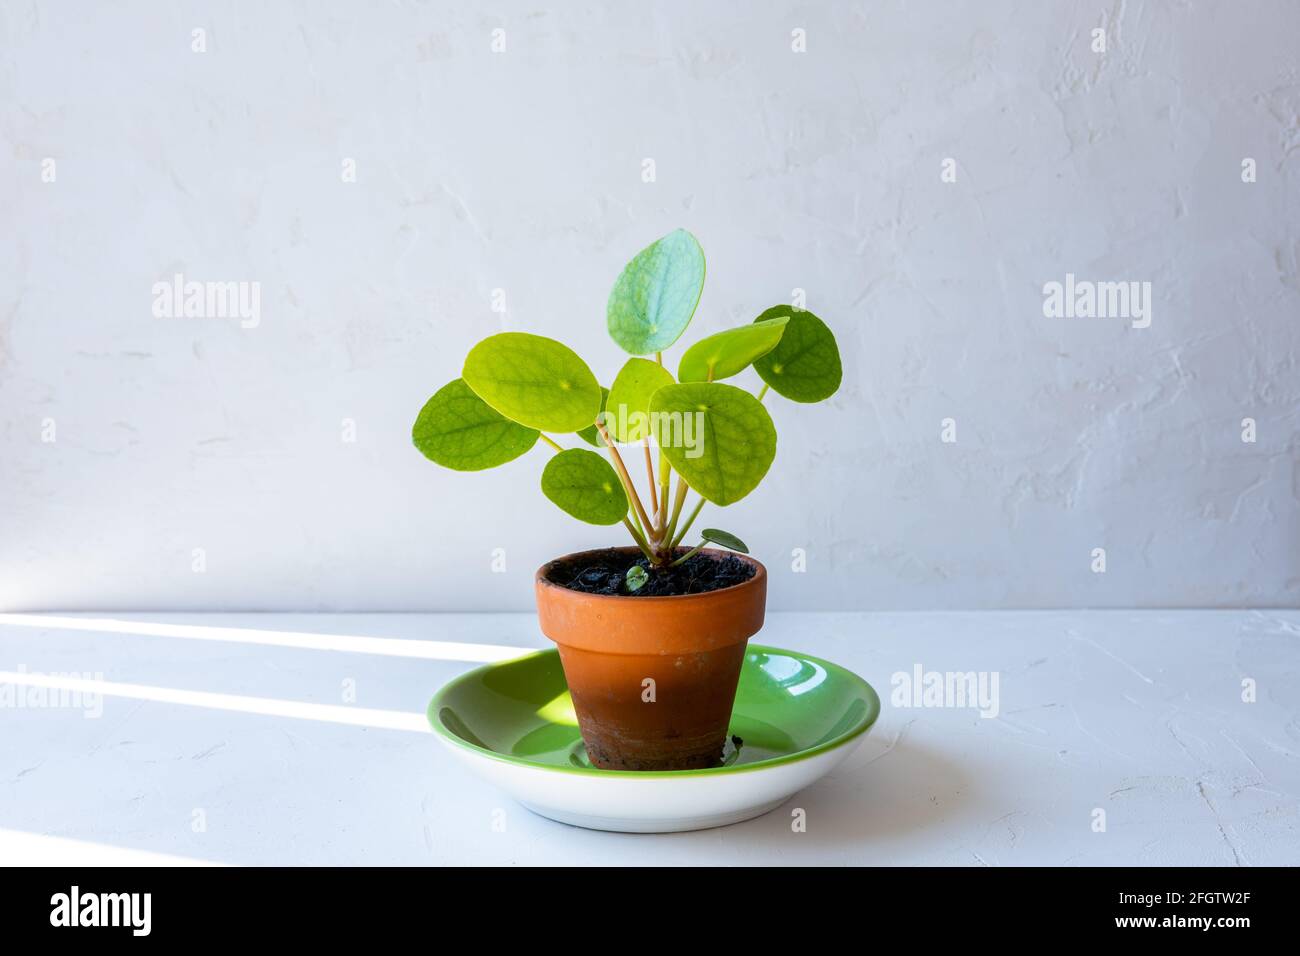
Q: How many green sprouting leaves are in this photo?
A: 11